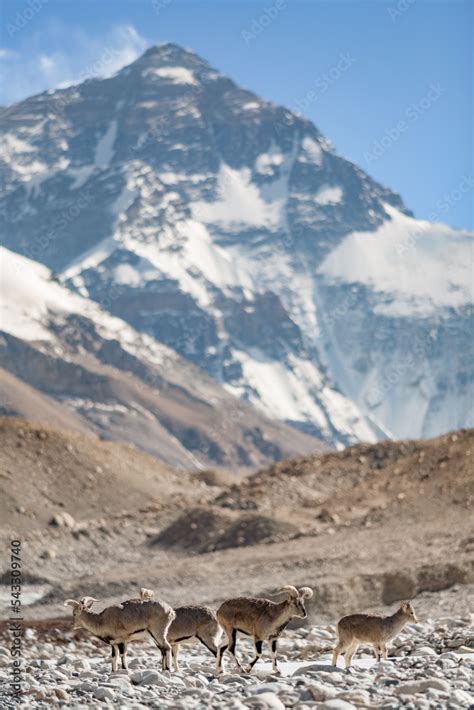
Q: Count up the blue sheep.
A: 4